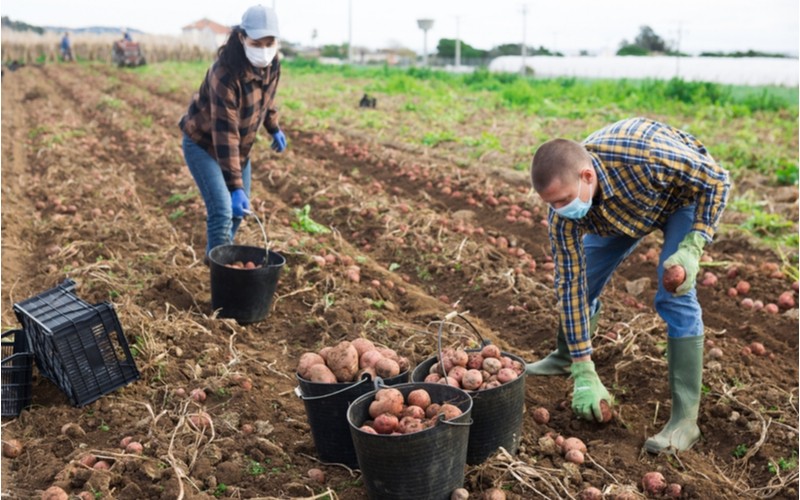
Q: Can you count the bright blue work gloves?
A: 2